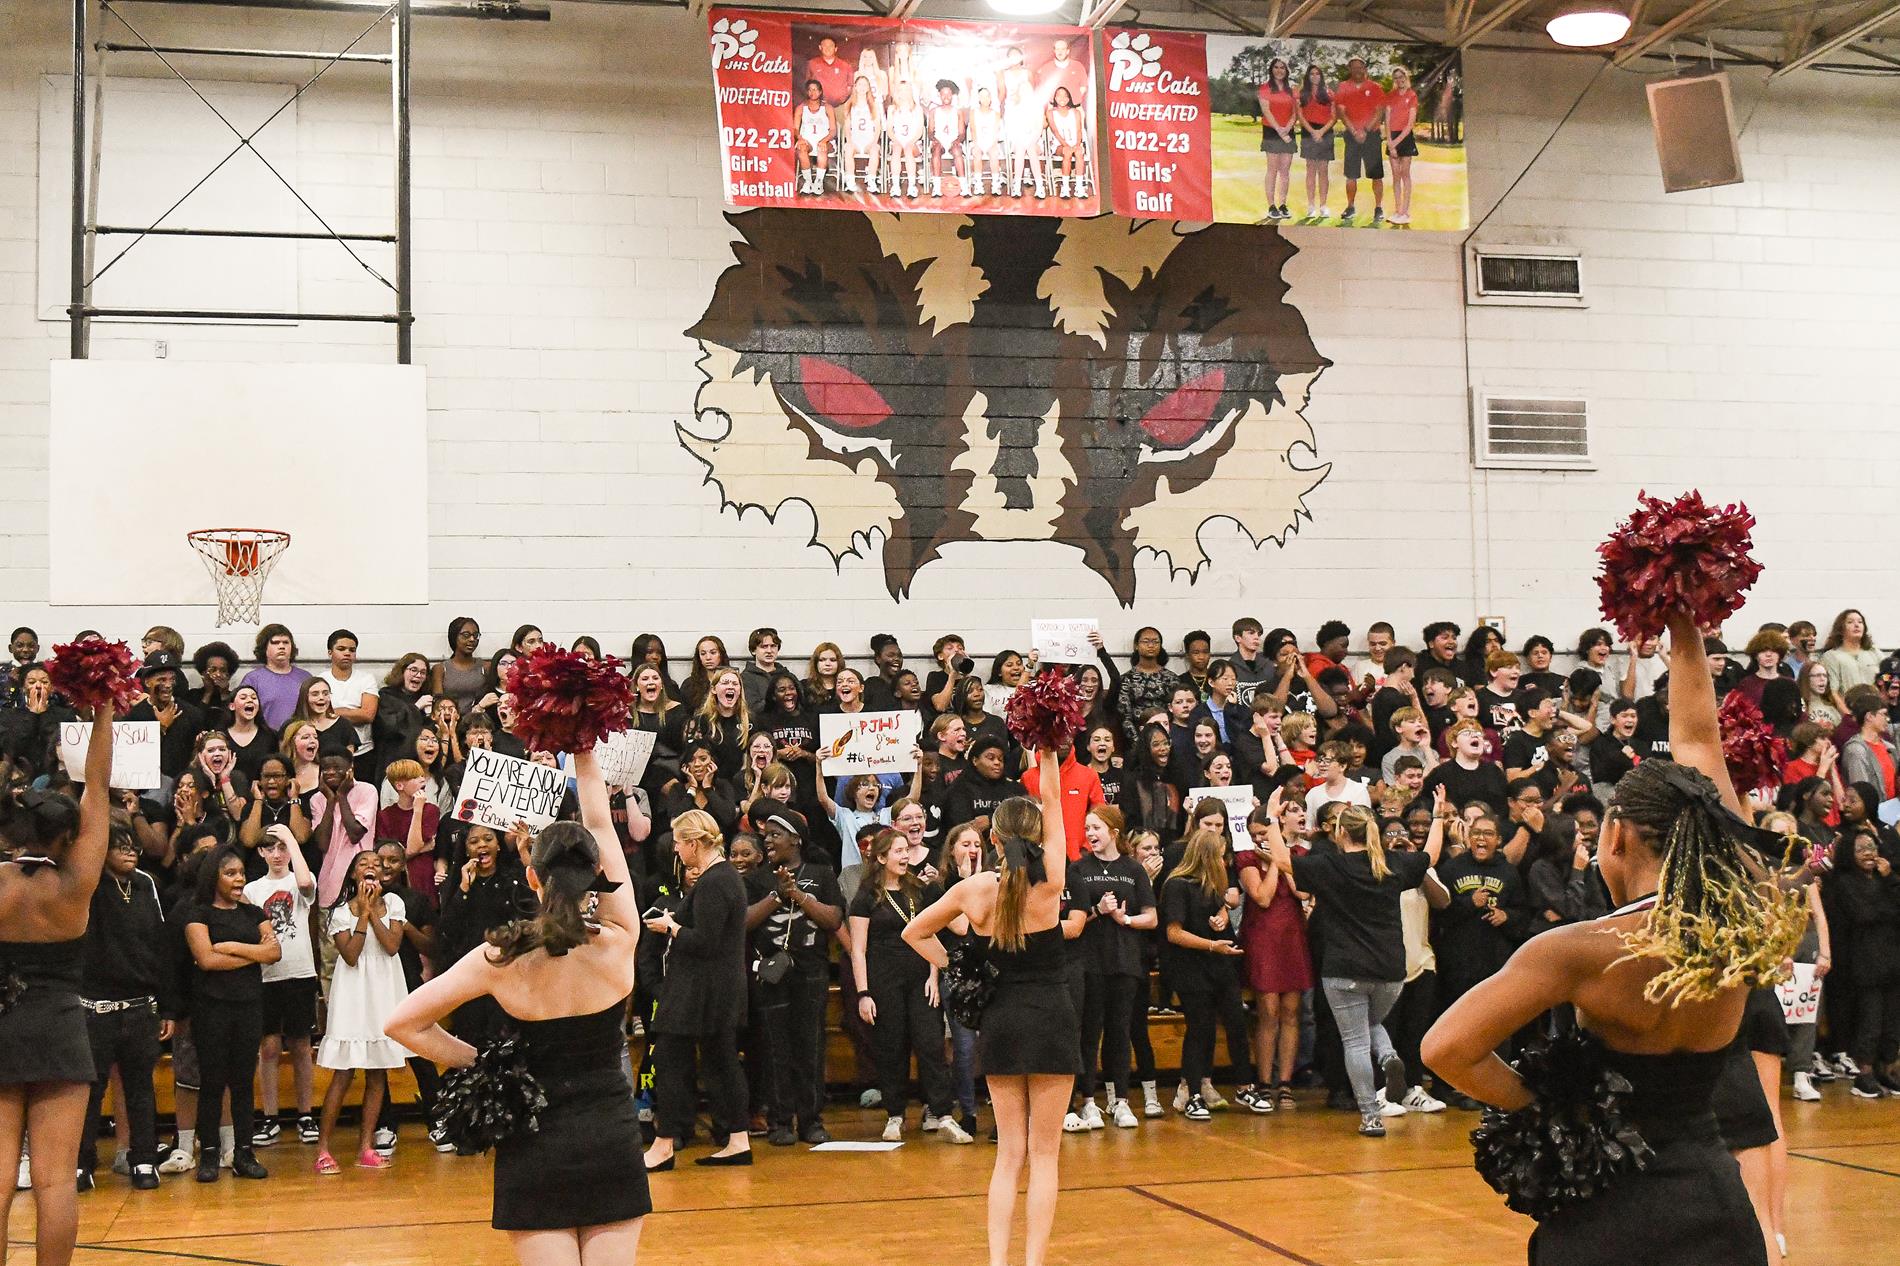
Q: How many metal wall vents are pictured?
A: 2